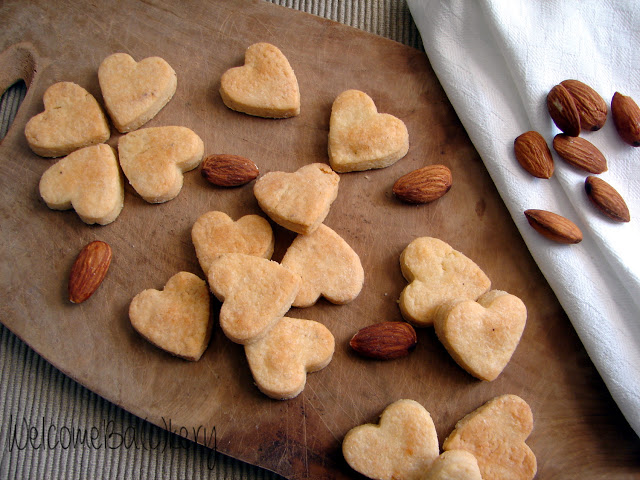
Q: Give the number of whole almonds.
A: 11